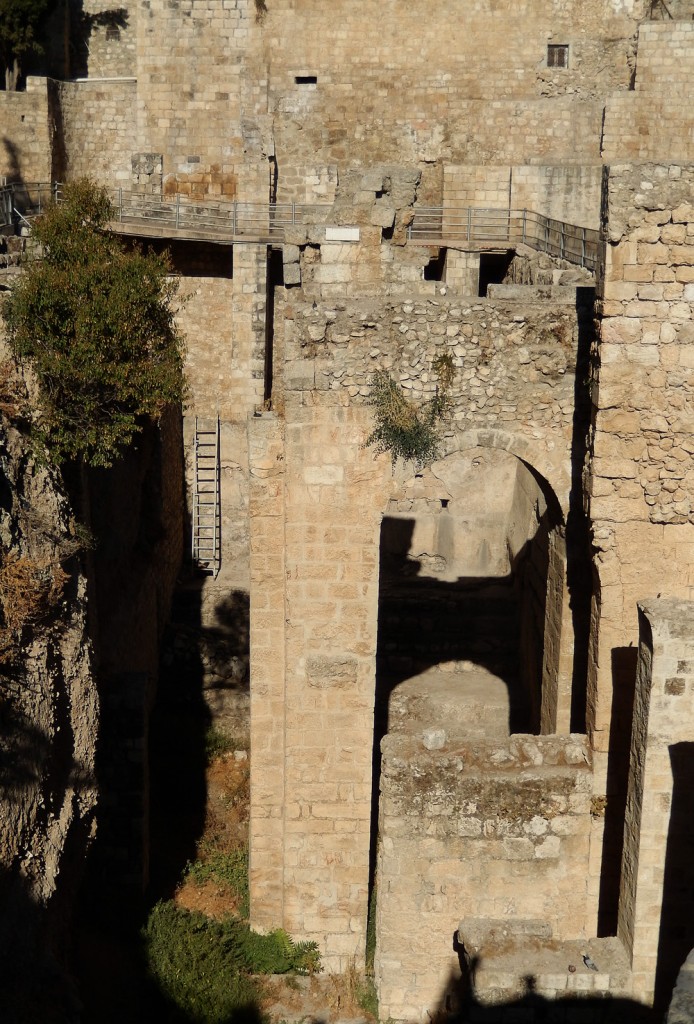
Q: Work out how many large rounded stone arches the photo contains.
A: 1